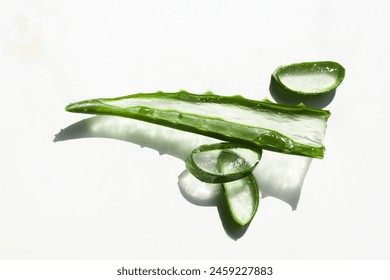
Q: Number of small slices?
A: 3